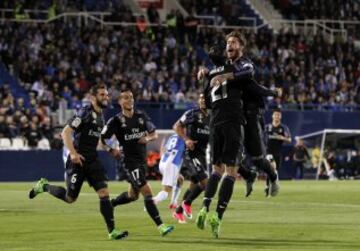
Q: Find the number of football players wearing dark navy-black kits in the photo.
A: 6